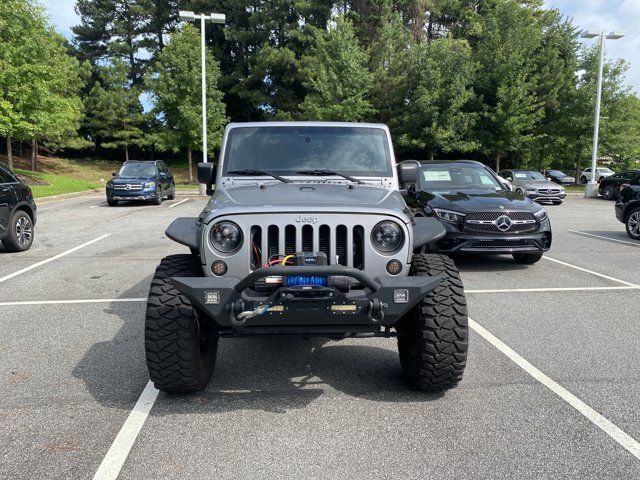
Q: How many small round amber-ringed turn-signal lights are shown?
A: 2